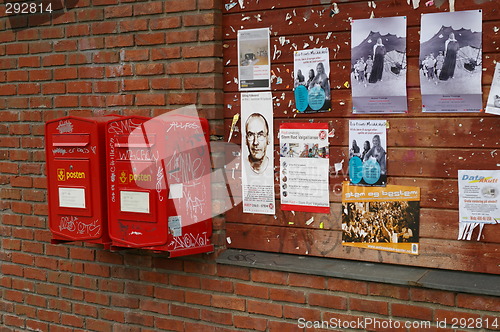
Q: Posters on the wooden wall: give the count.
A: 10